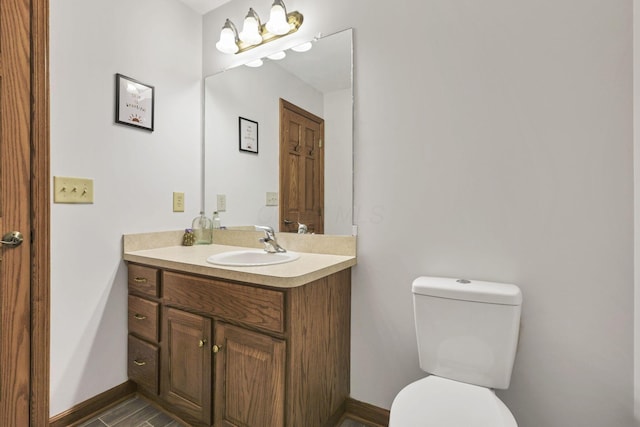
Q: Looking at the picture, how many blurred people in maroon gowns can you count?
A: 0